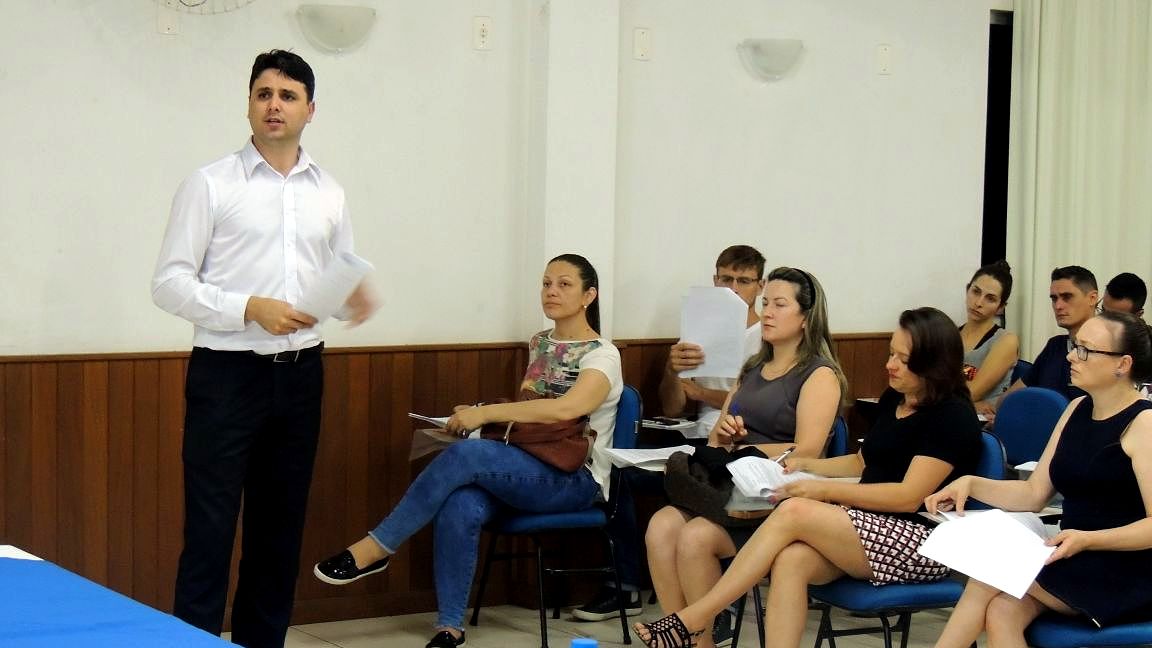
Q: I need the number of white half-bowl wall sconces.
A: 2